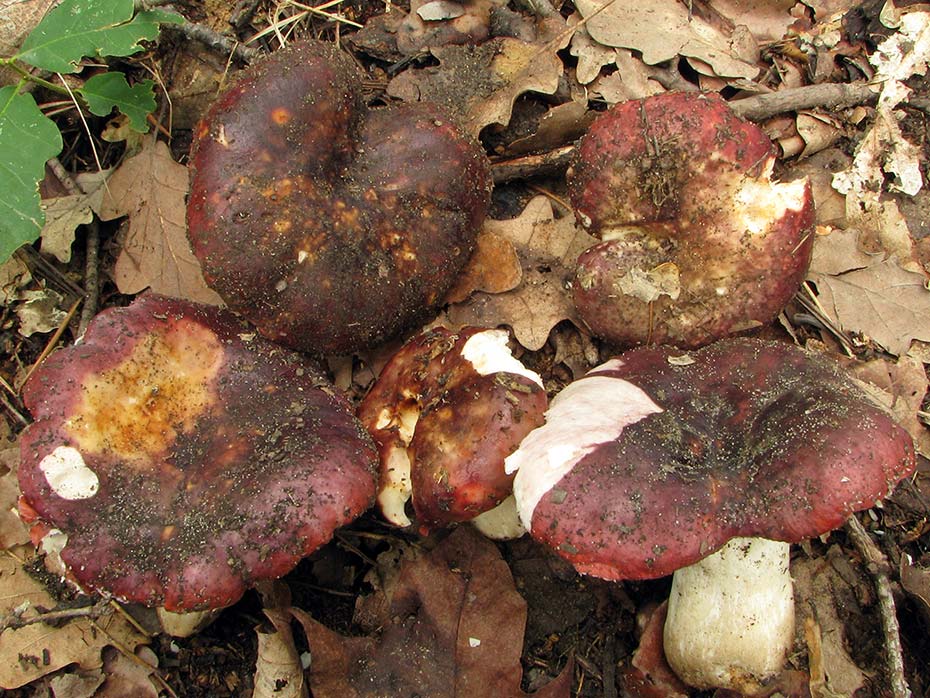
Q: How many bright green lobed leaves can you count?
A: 3